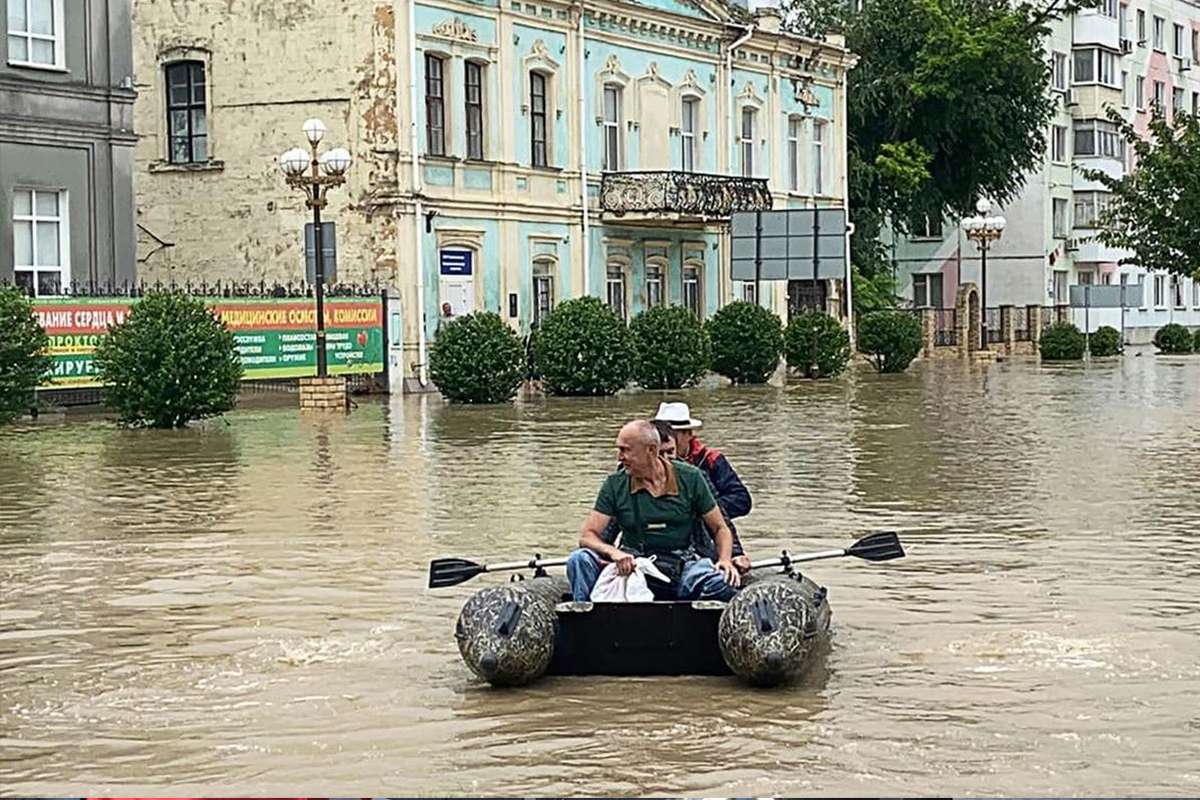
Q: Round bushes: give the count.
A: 11